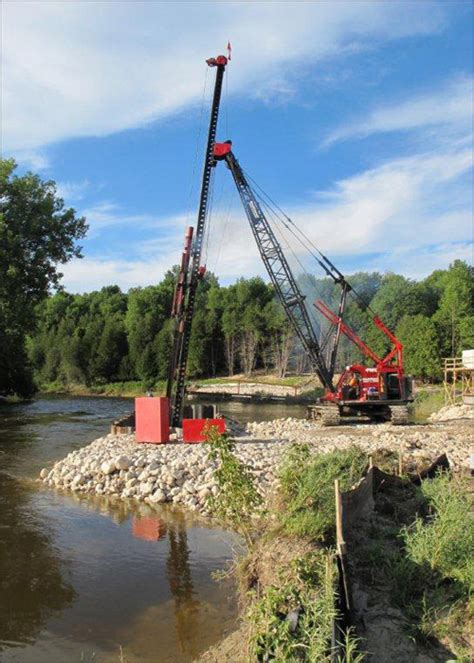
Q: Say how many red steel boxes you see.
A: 2